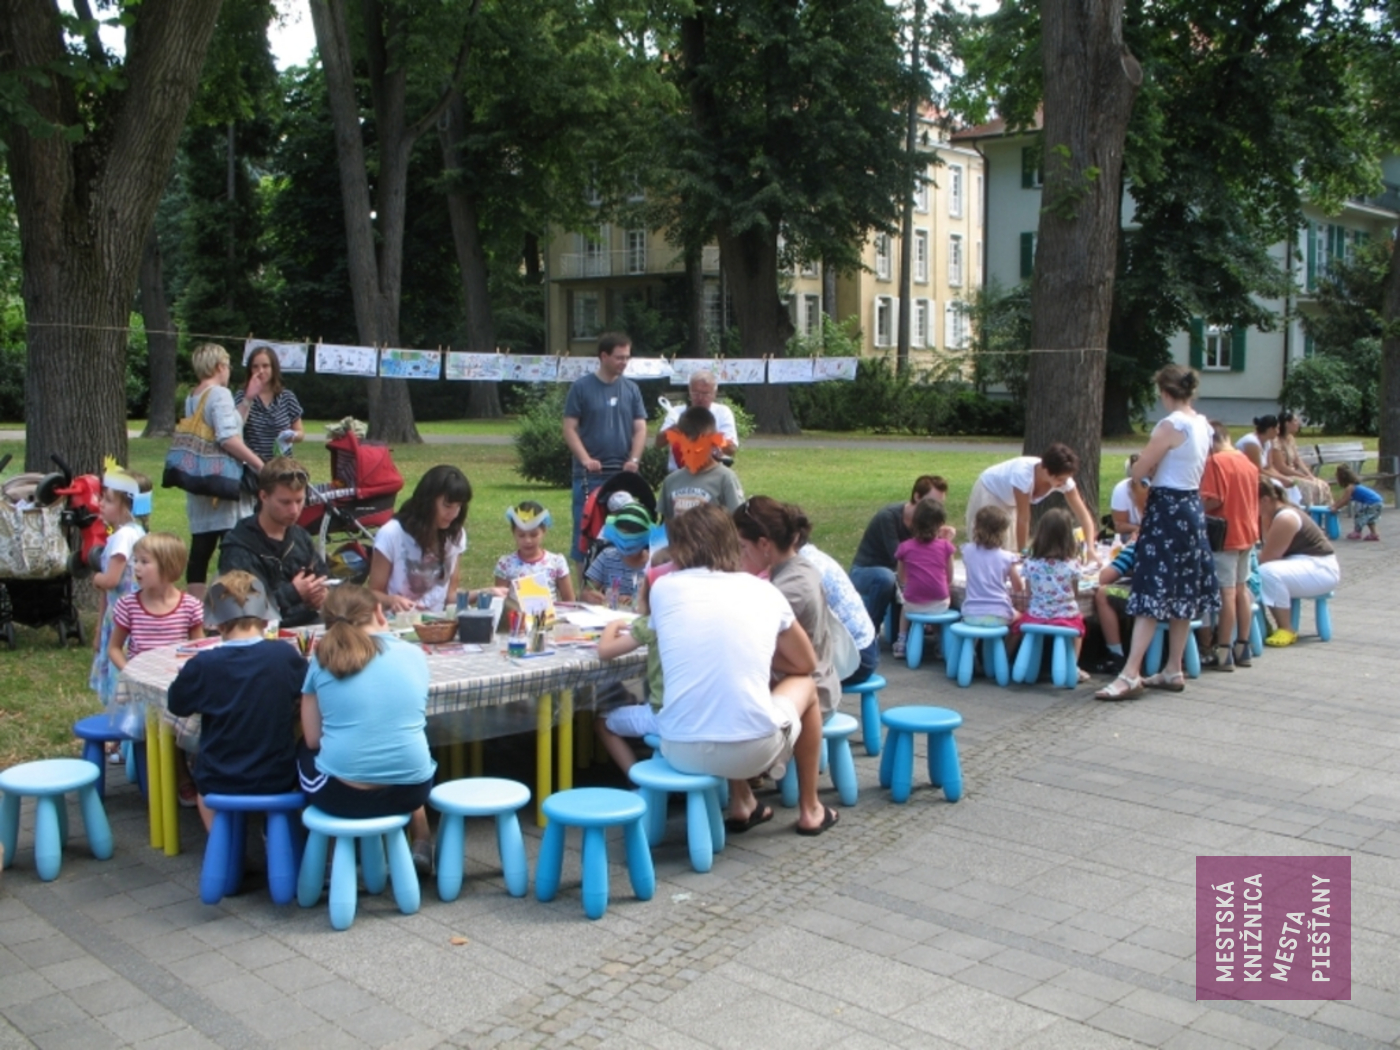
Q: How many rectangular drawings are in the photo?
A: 11